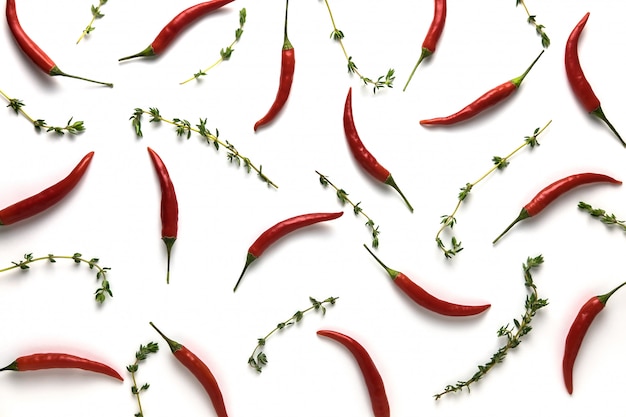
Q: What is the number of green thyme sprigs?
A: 13